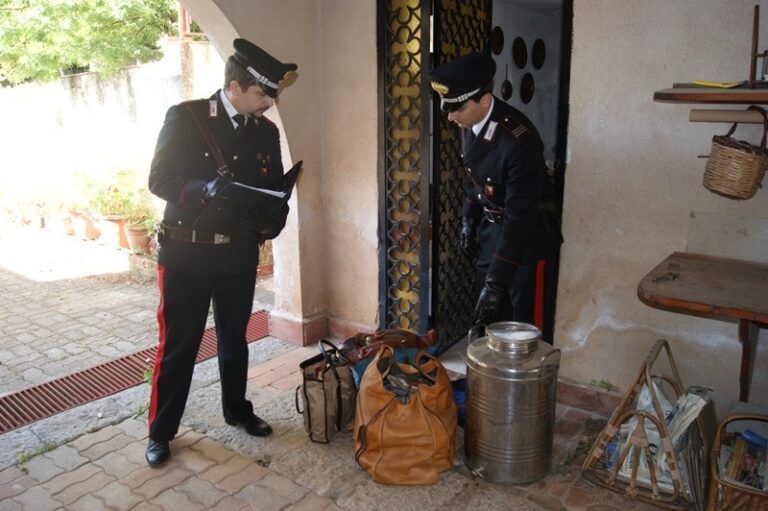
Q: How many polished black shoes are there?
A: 2